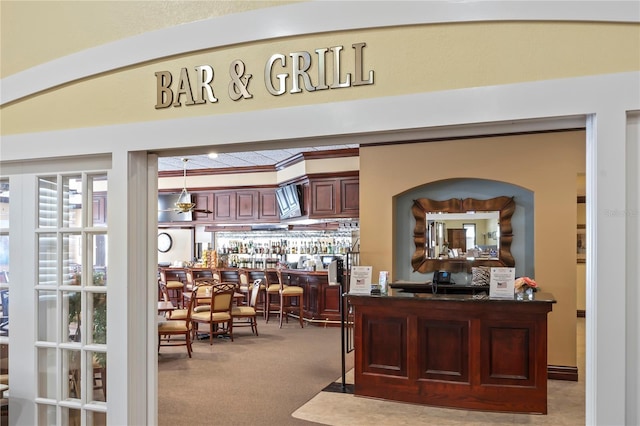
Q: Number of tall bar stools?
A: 6